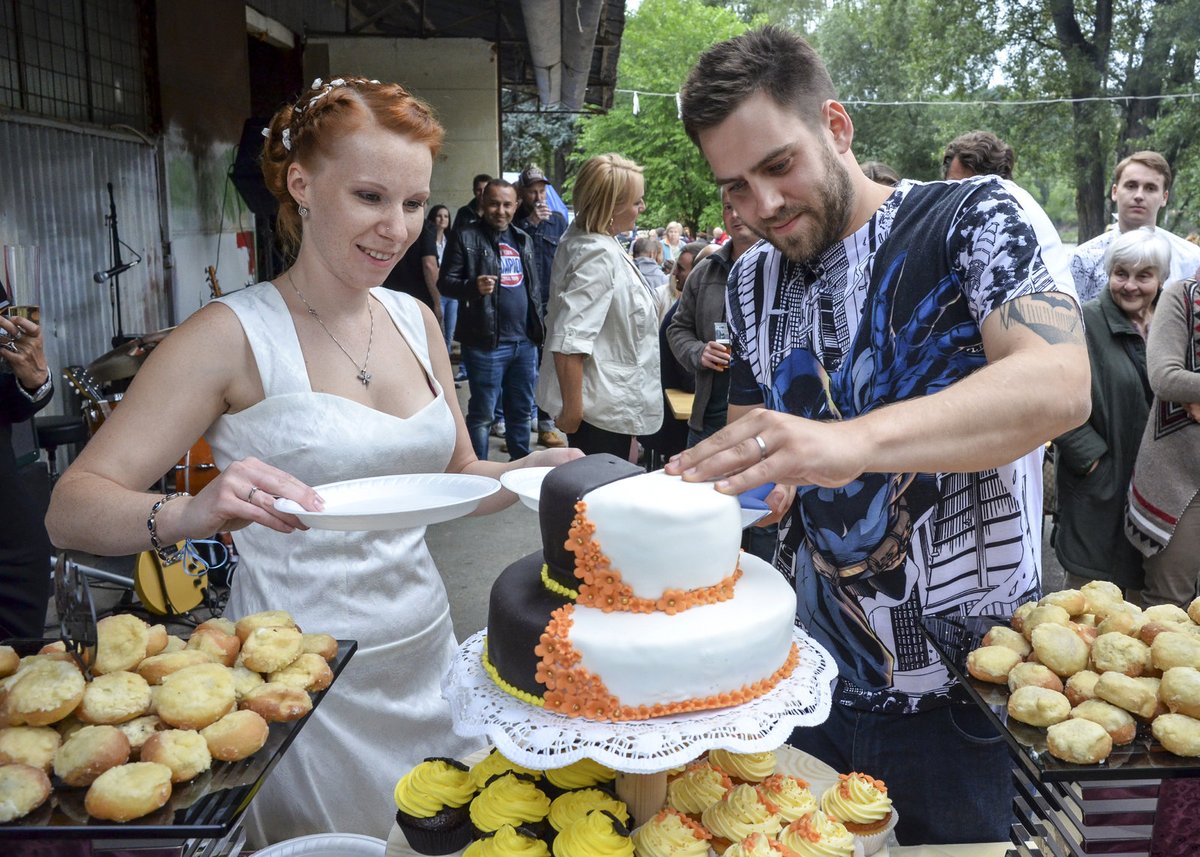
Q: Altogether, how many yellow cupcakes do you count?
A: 7